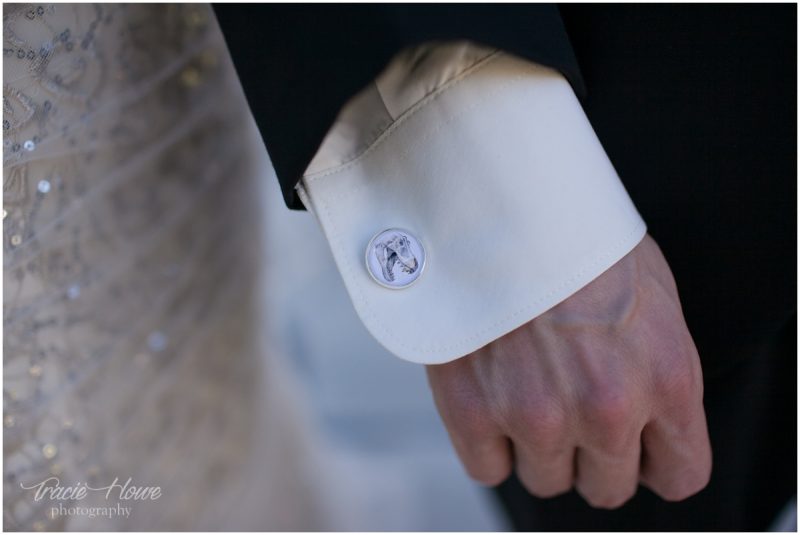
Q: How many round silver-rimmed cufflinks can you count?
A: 1